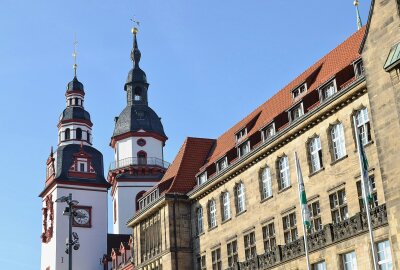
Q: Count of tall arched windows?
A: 9